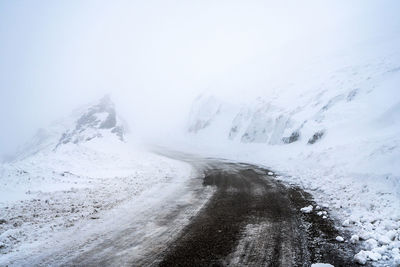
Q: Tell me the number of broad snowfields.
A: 2